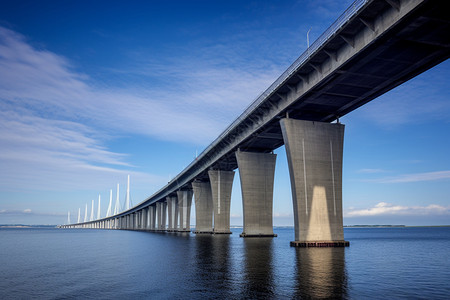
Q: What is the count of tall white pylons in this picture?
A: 8